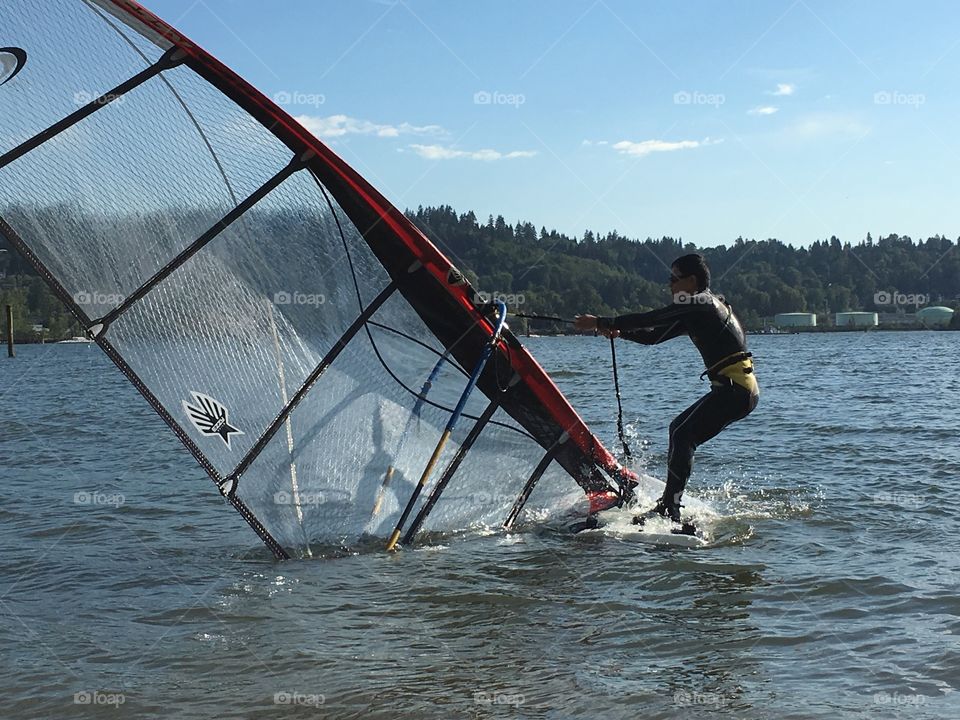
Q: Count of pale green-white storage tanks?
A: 3